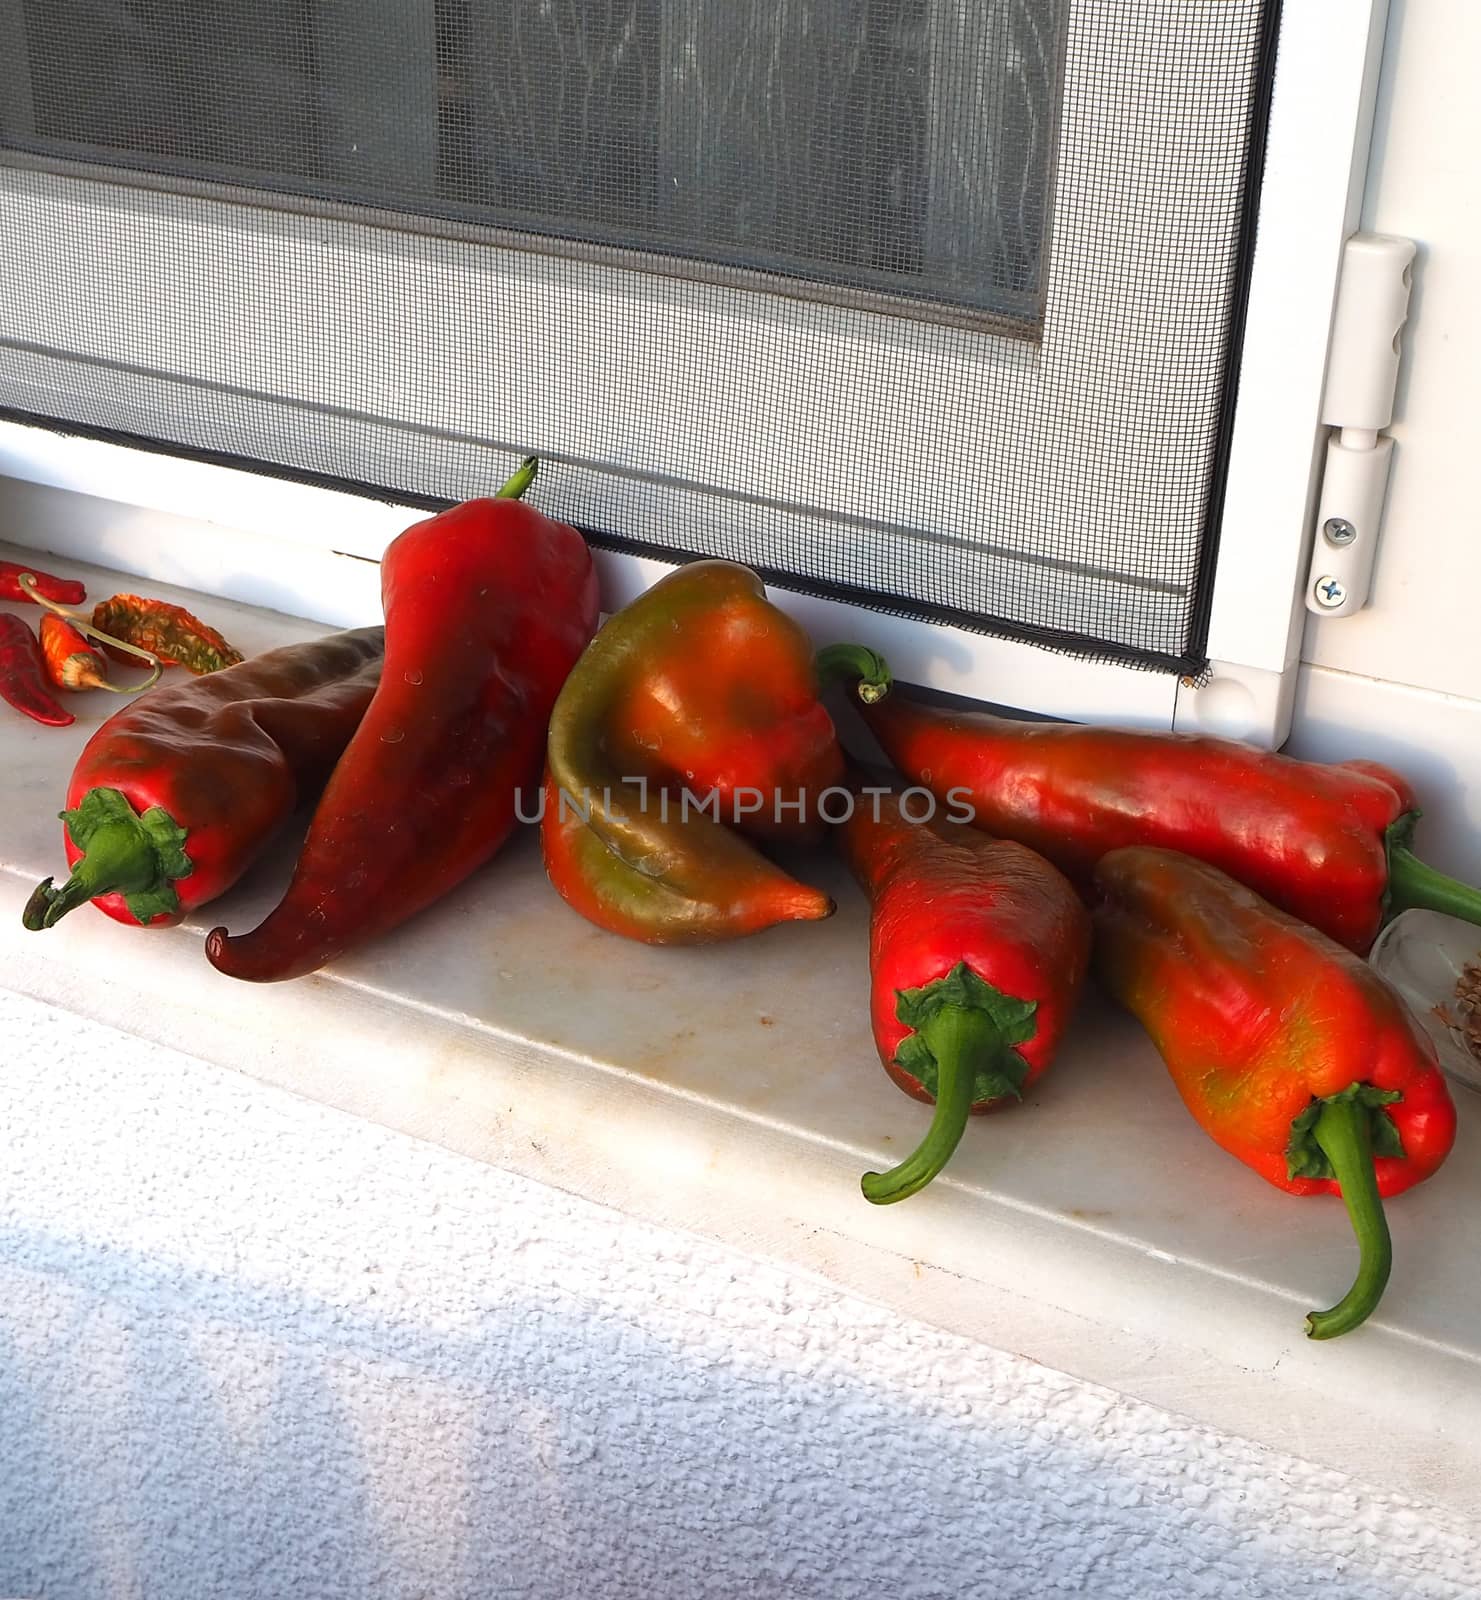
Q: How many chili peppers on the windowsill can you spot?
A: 10